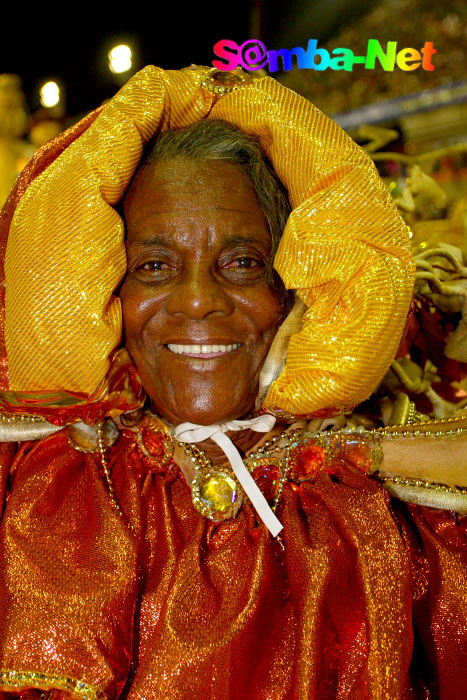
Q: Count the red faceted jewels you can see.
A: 4